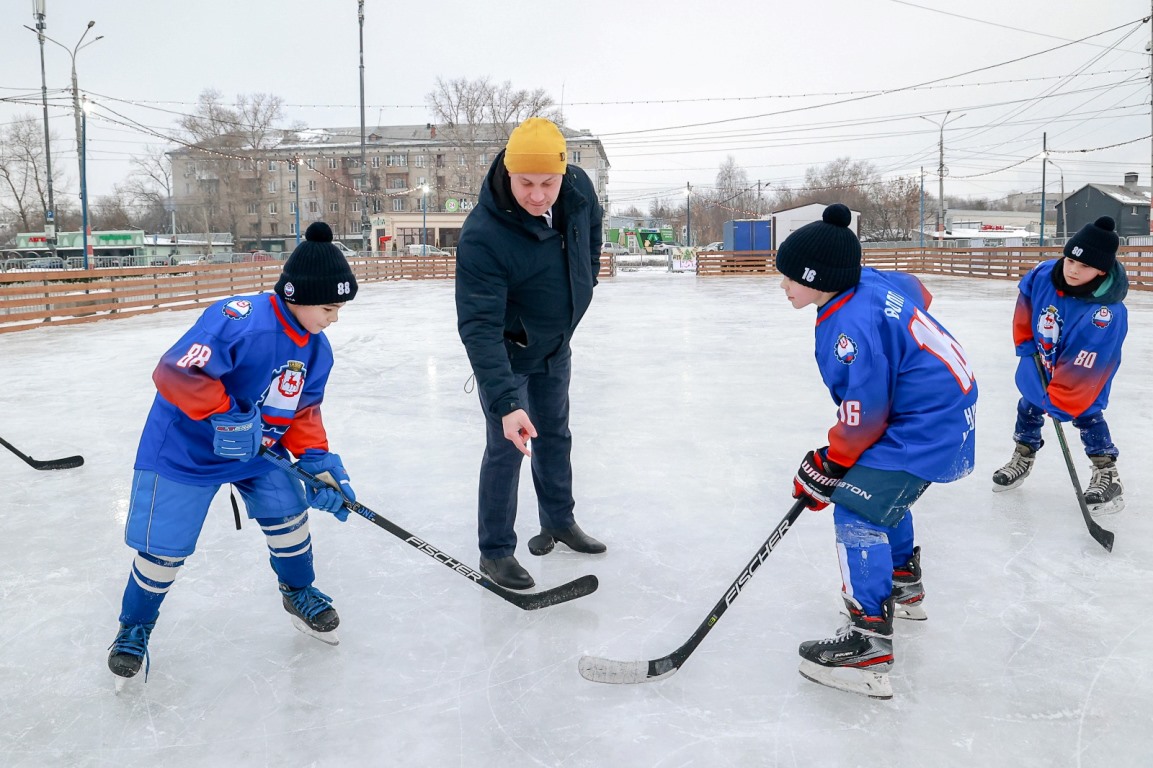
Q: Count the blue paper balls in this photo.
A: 0